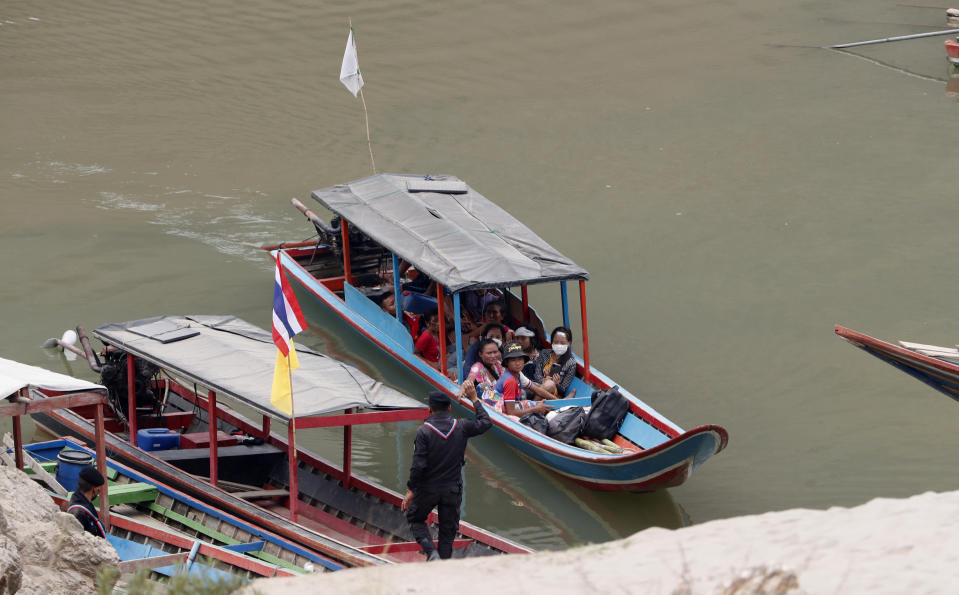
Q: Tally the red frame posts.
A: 11